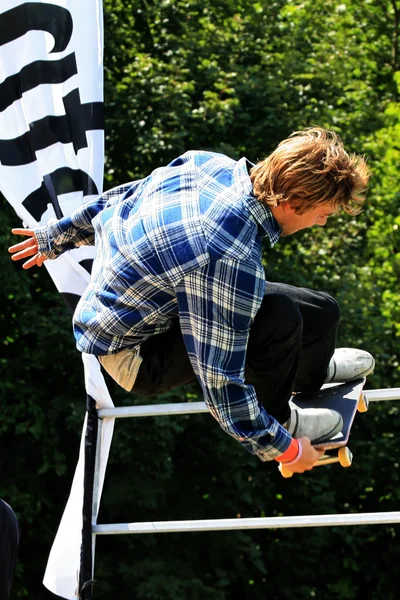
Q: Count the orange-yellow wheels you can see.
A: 3